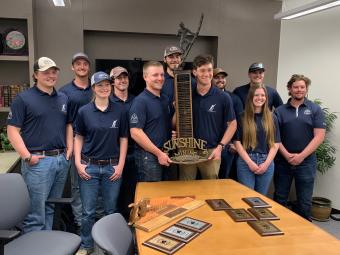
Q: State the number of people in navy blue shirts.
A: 11